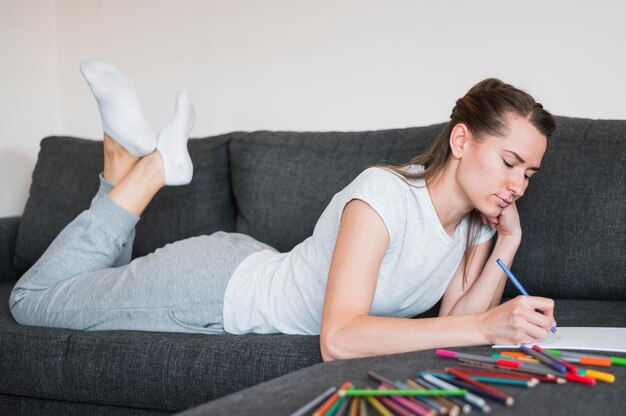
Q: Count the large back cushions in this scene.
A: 3